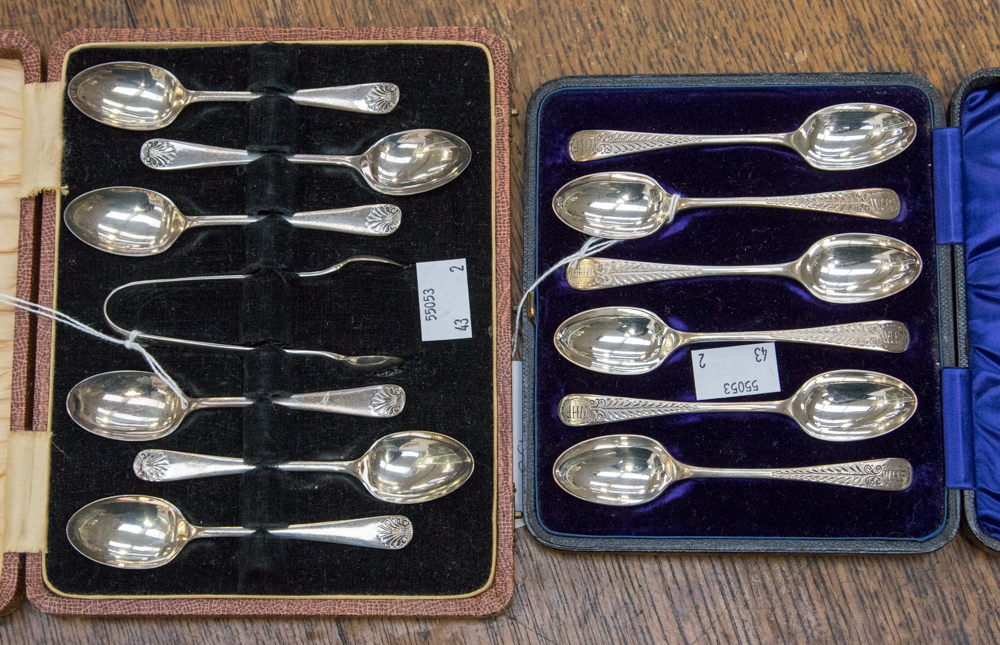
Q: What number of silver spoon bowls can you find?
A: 12